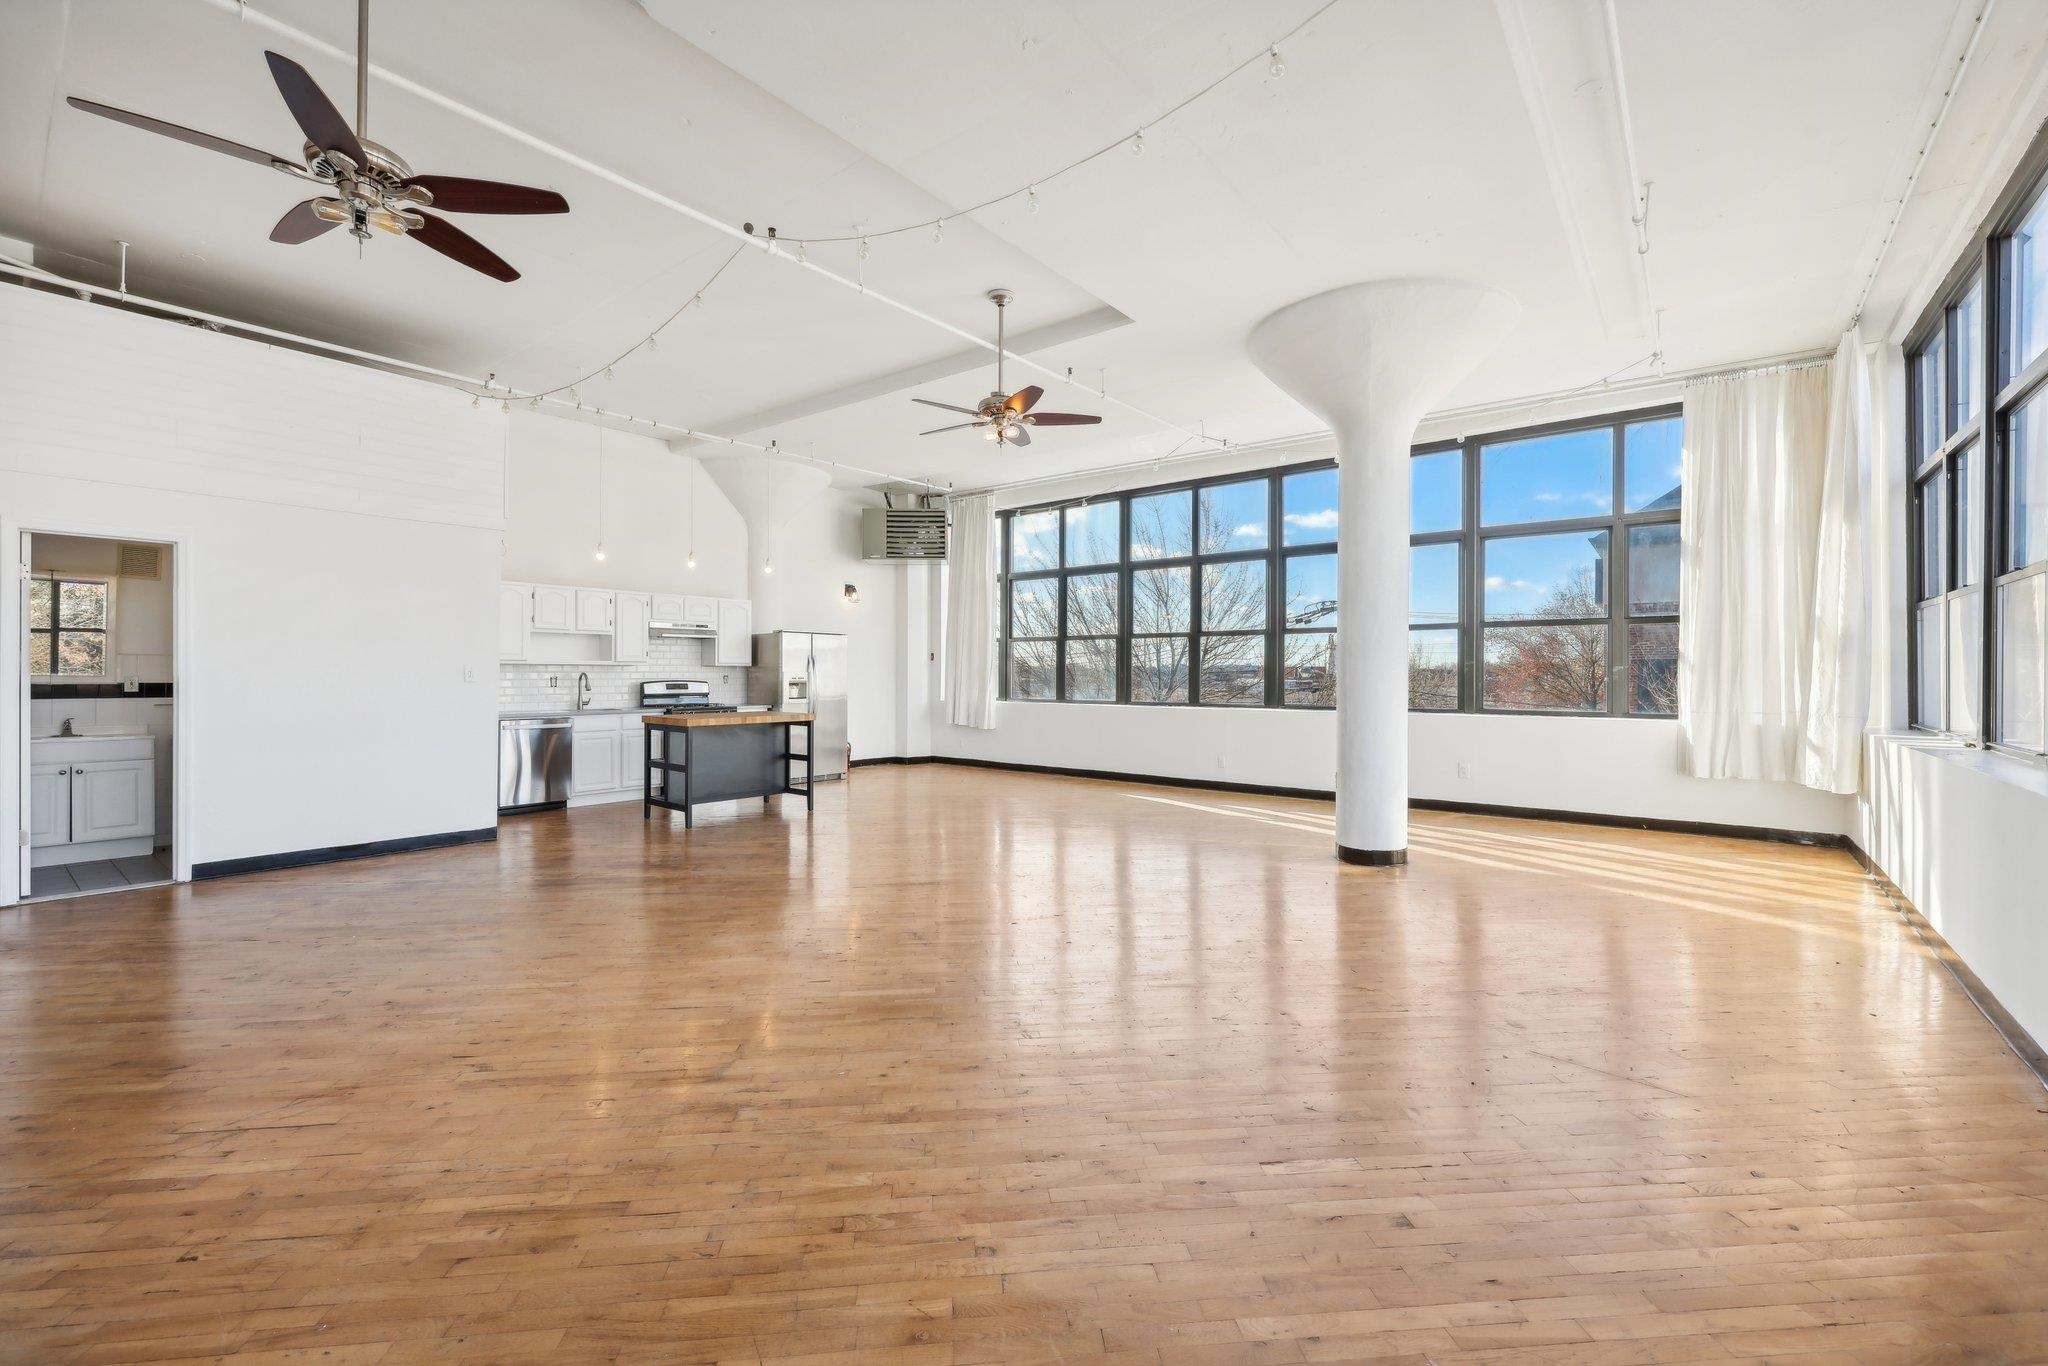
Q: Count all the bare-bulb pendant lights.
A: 3